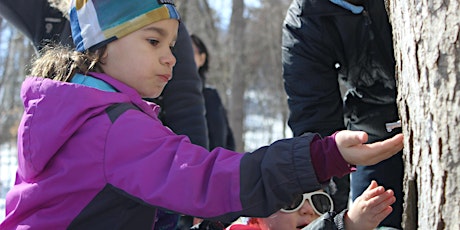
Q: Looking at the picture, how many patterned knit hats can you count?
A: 1